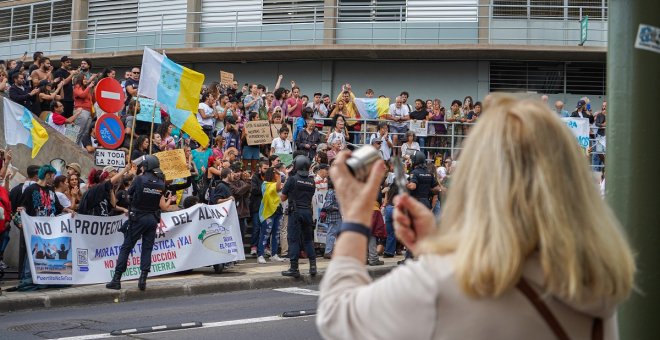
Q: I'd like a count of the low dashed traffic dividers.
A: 2